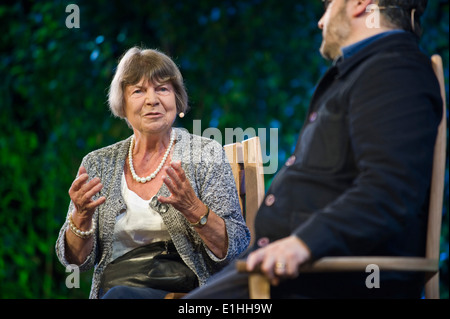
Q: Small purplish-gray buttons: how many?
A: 4